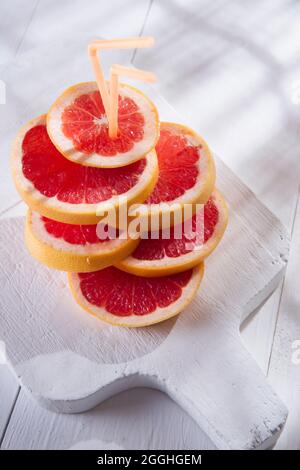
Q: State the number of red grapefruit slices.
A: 6